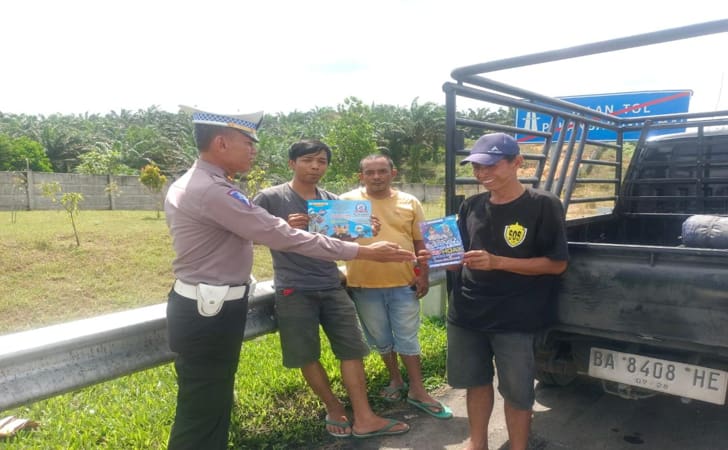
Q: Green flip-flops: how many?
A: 4